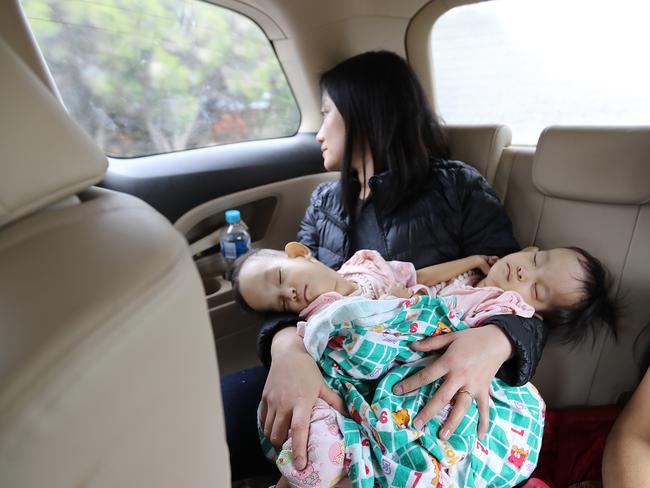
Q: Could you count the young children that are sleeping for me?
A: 2